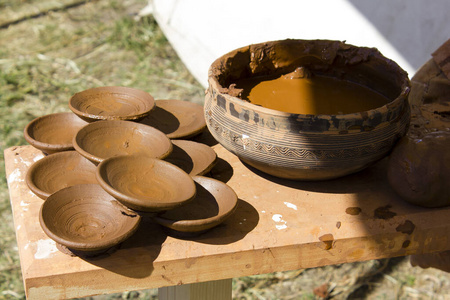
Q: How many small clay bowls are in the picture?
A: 9